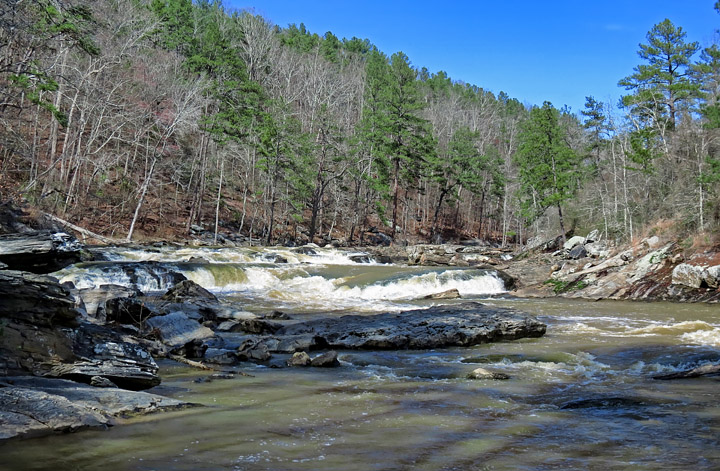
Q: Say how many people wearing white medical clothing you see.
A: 0